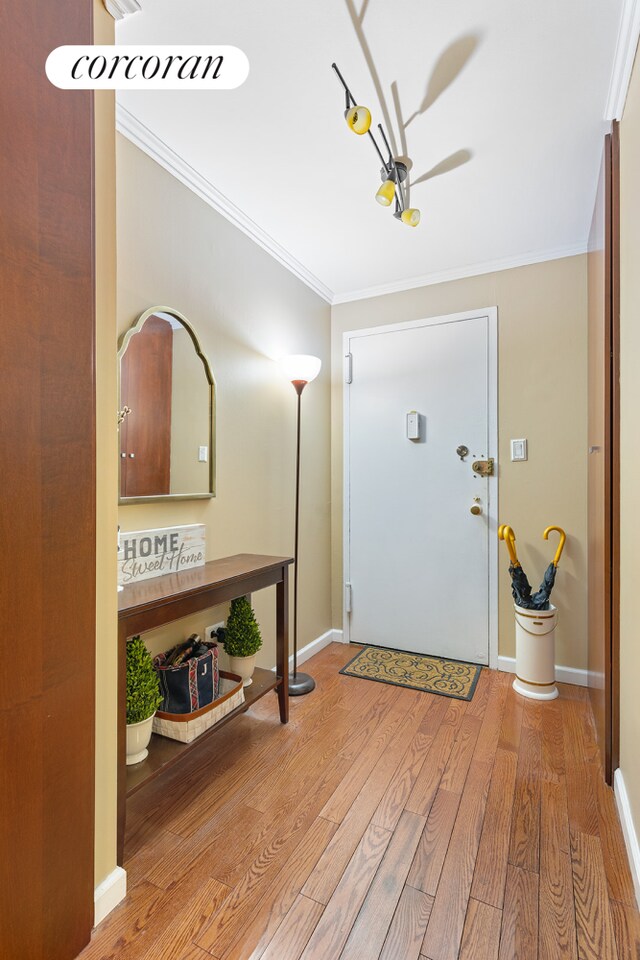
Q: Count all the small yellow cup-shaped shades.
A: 3